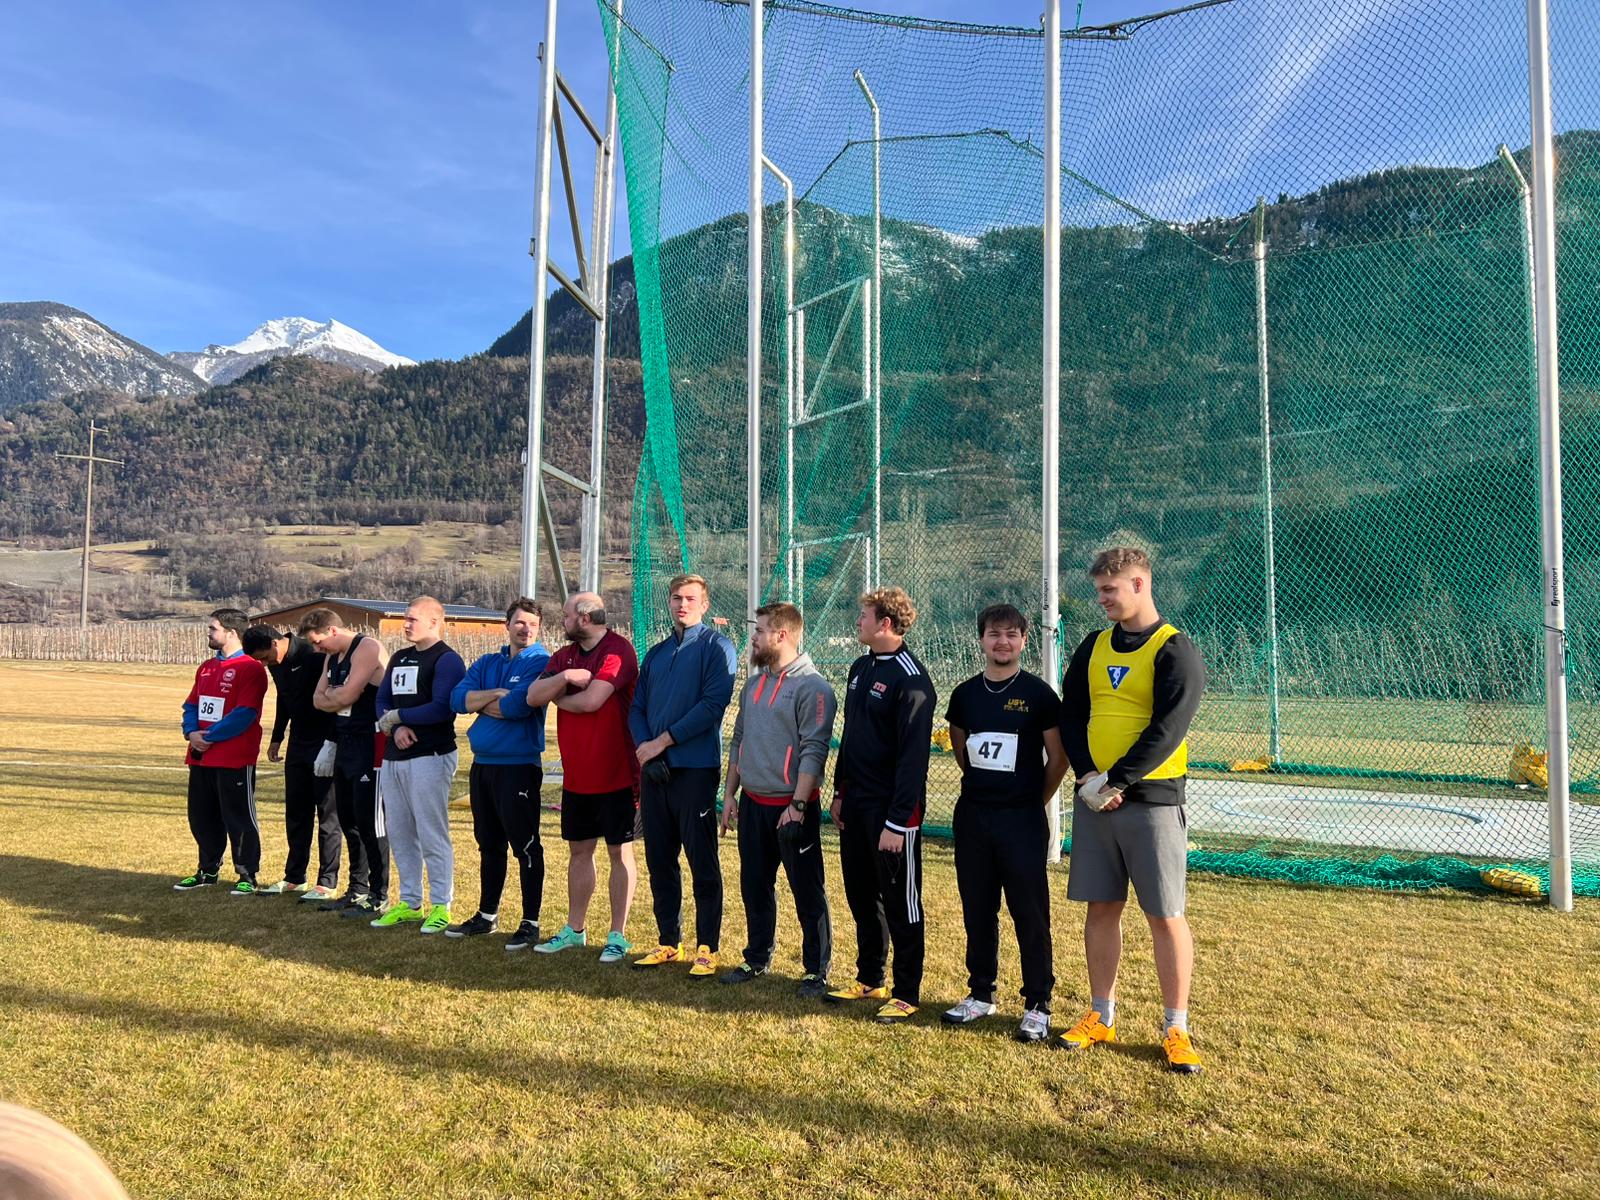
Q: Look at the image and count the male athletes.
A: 11